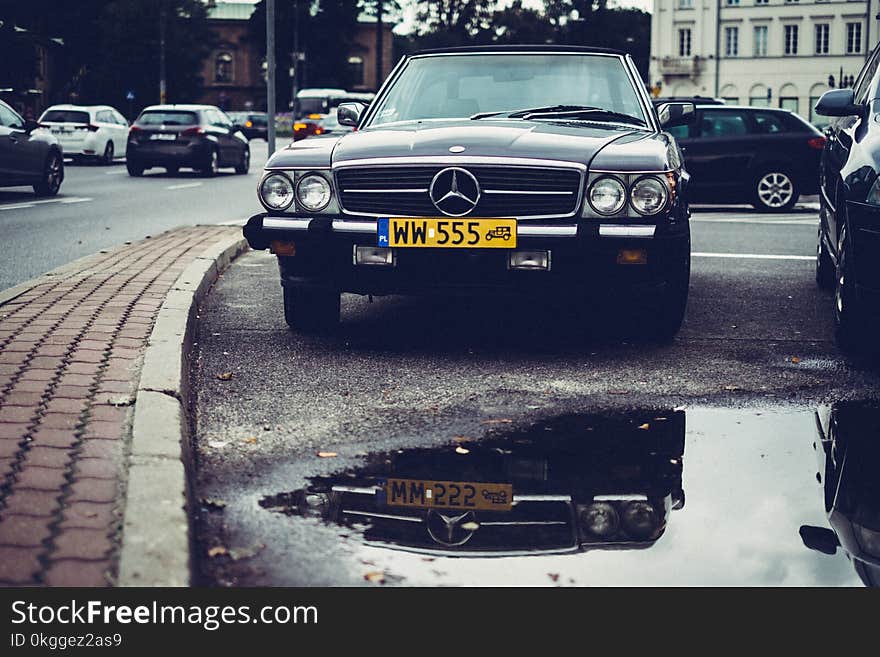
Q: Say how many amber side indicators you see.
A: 2